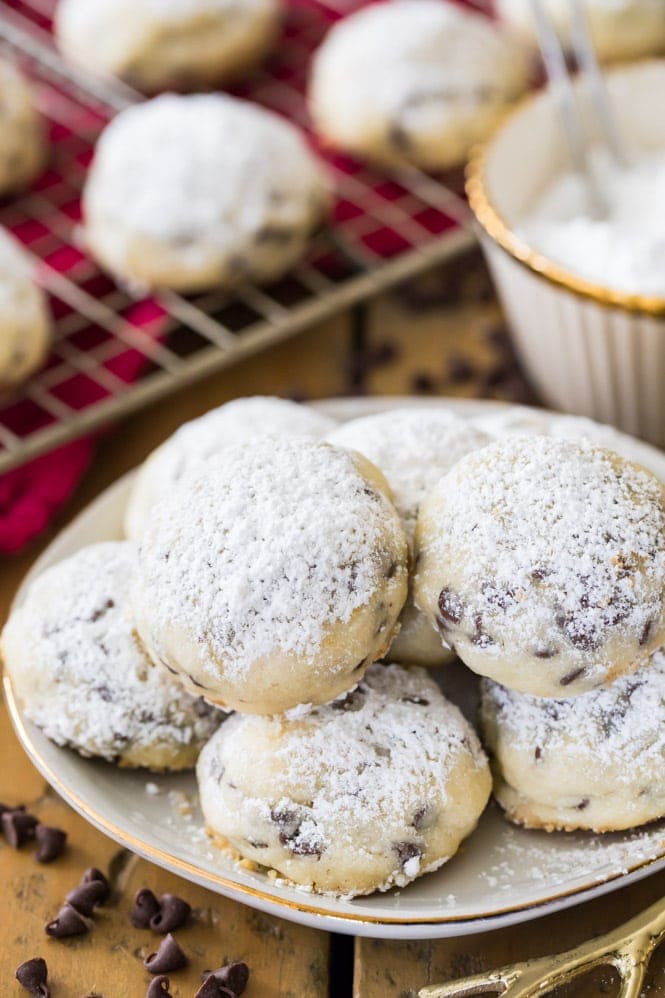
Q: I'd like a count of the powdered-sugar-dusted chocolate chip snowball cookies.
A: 14